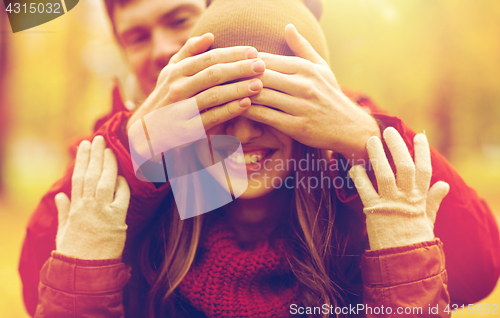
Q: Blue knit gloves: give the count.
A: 0